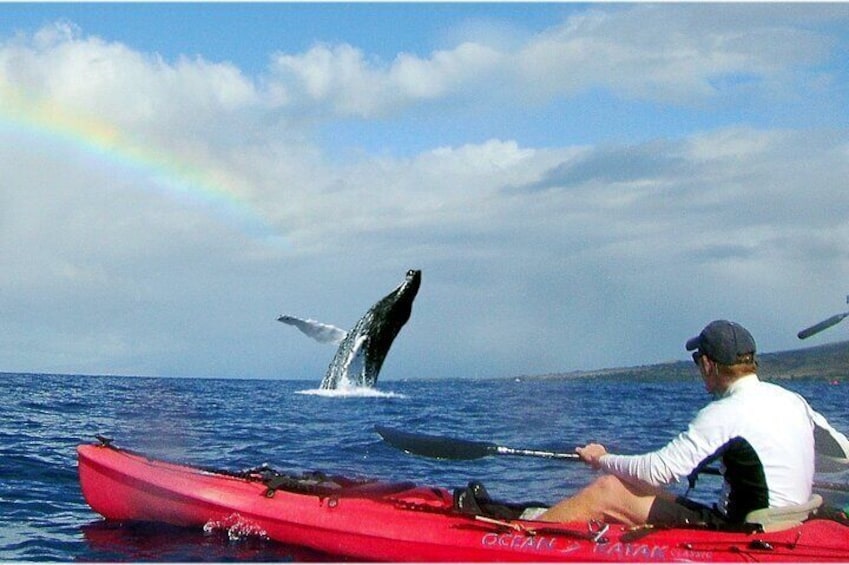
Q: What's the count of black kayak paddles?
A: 2